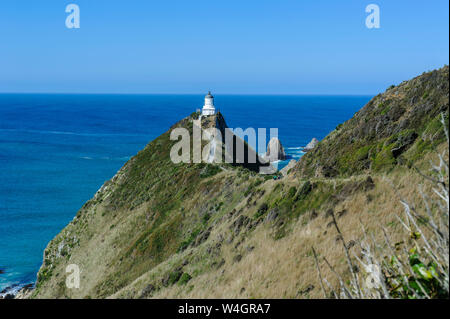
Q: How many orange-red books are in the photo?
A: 0